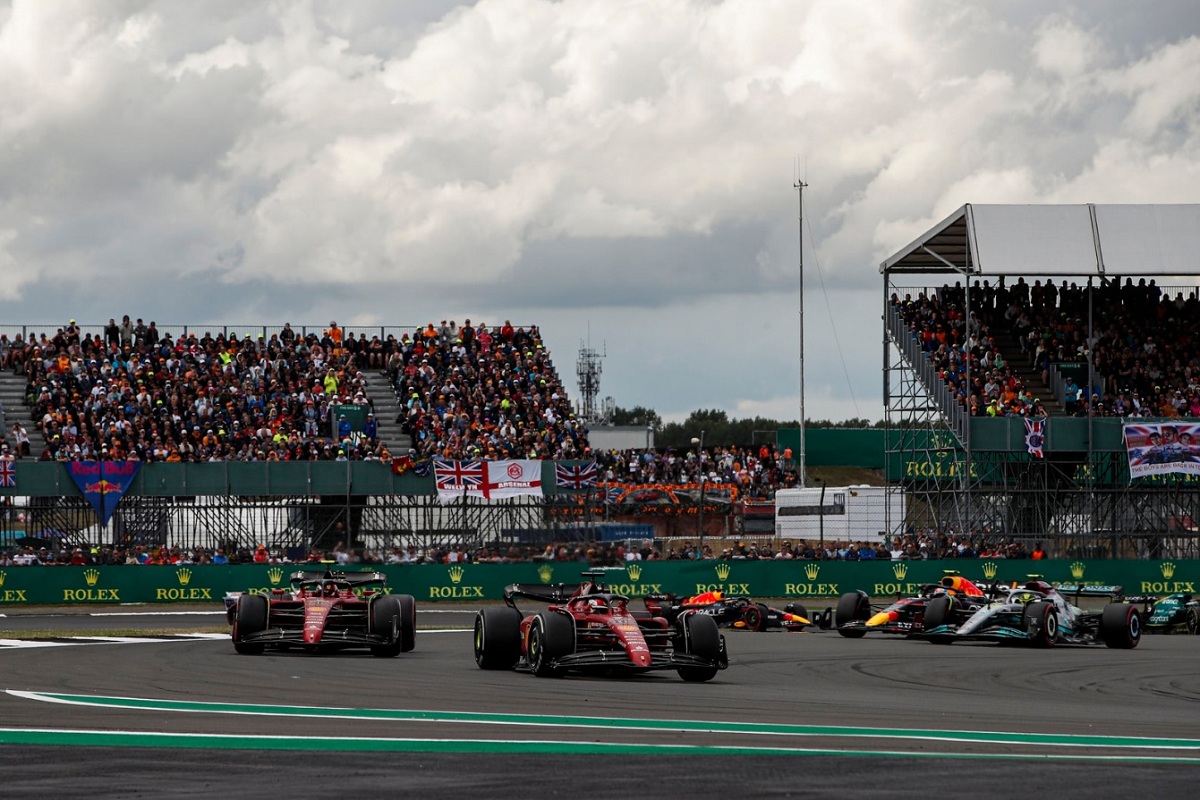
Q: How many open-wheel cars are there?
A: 6